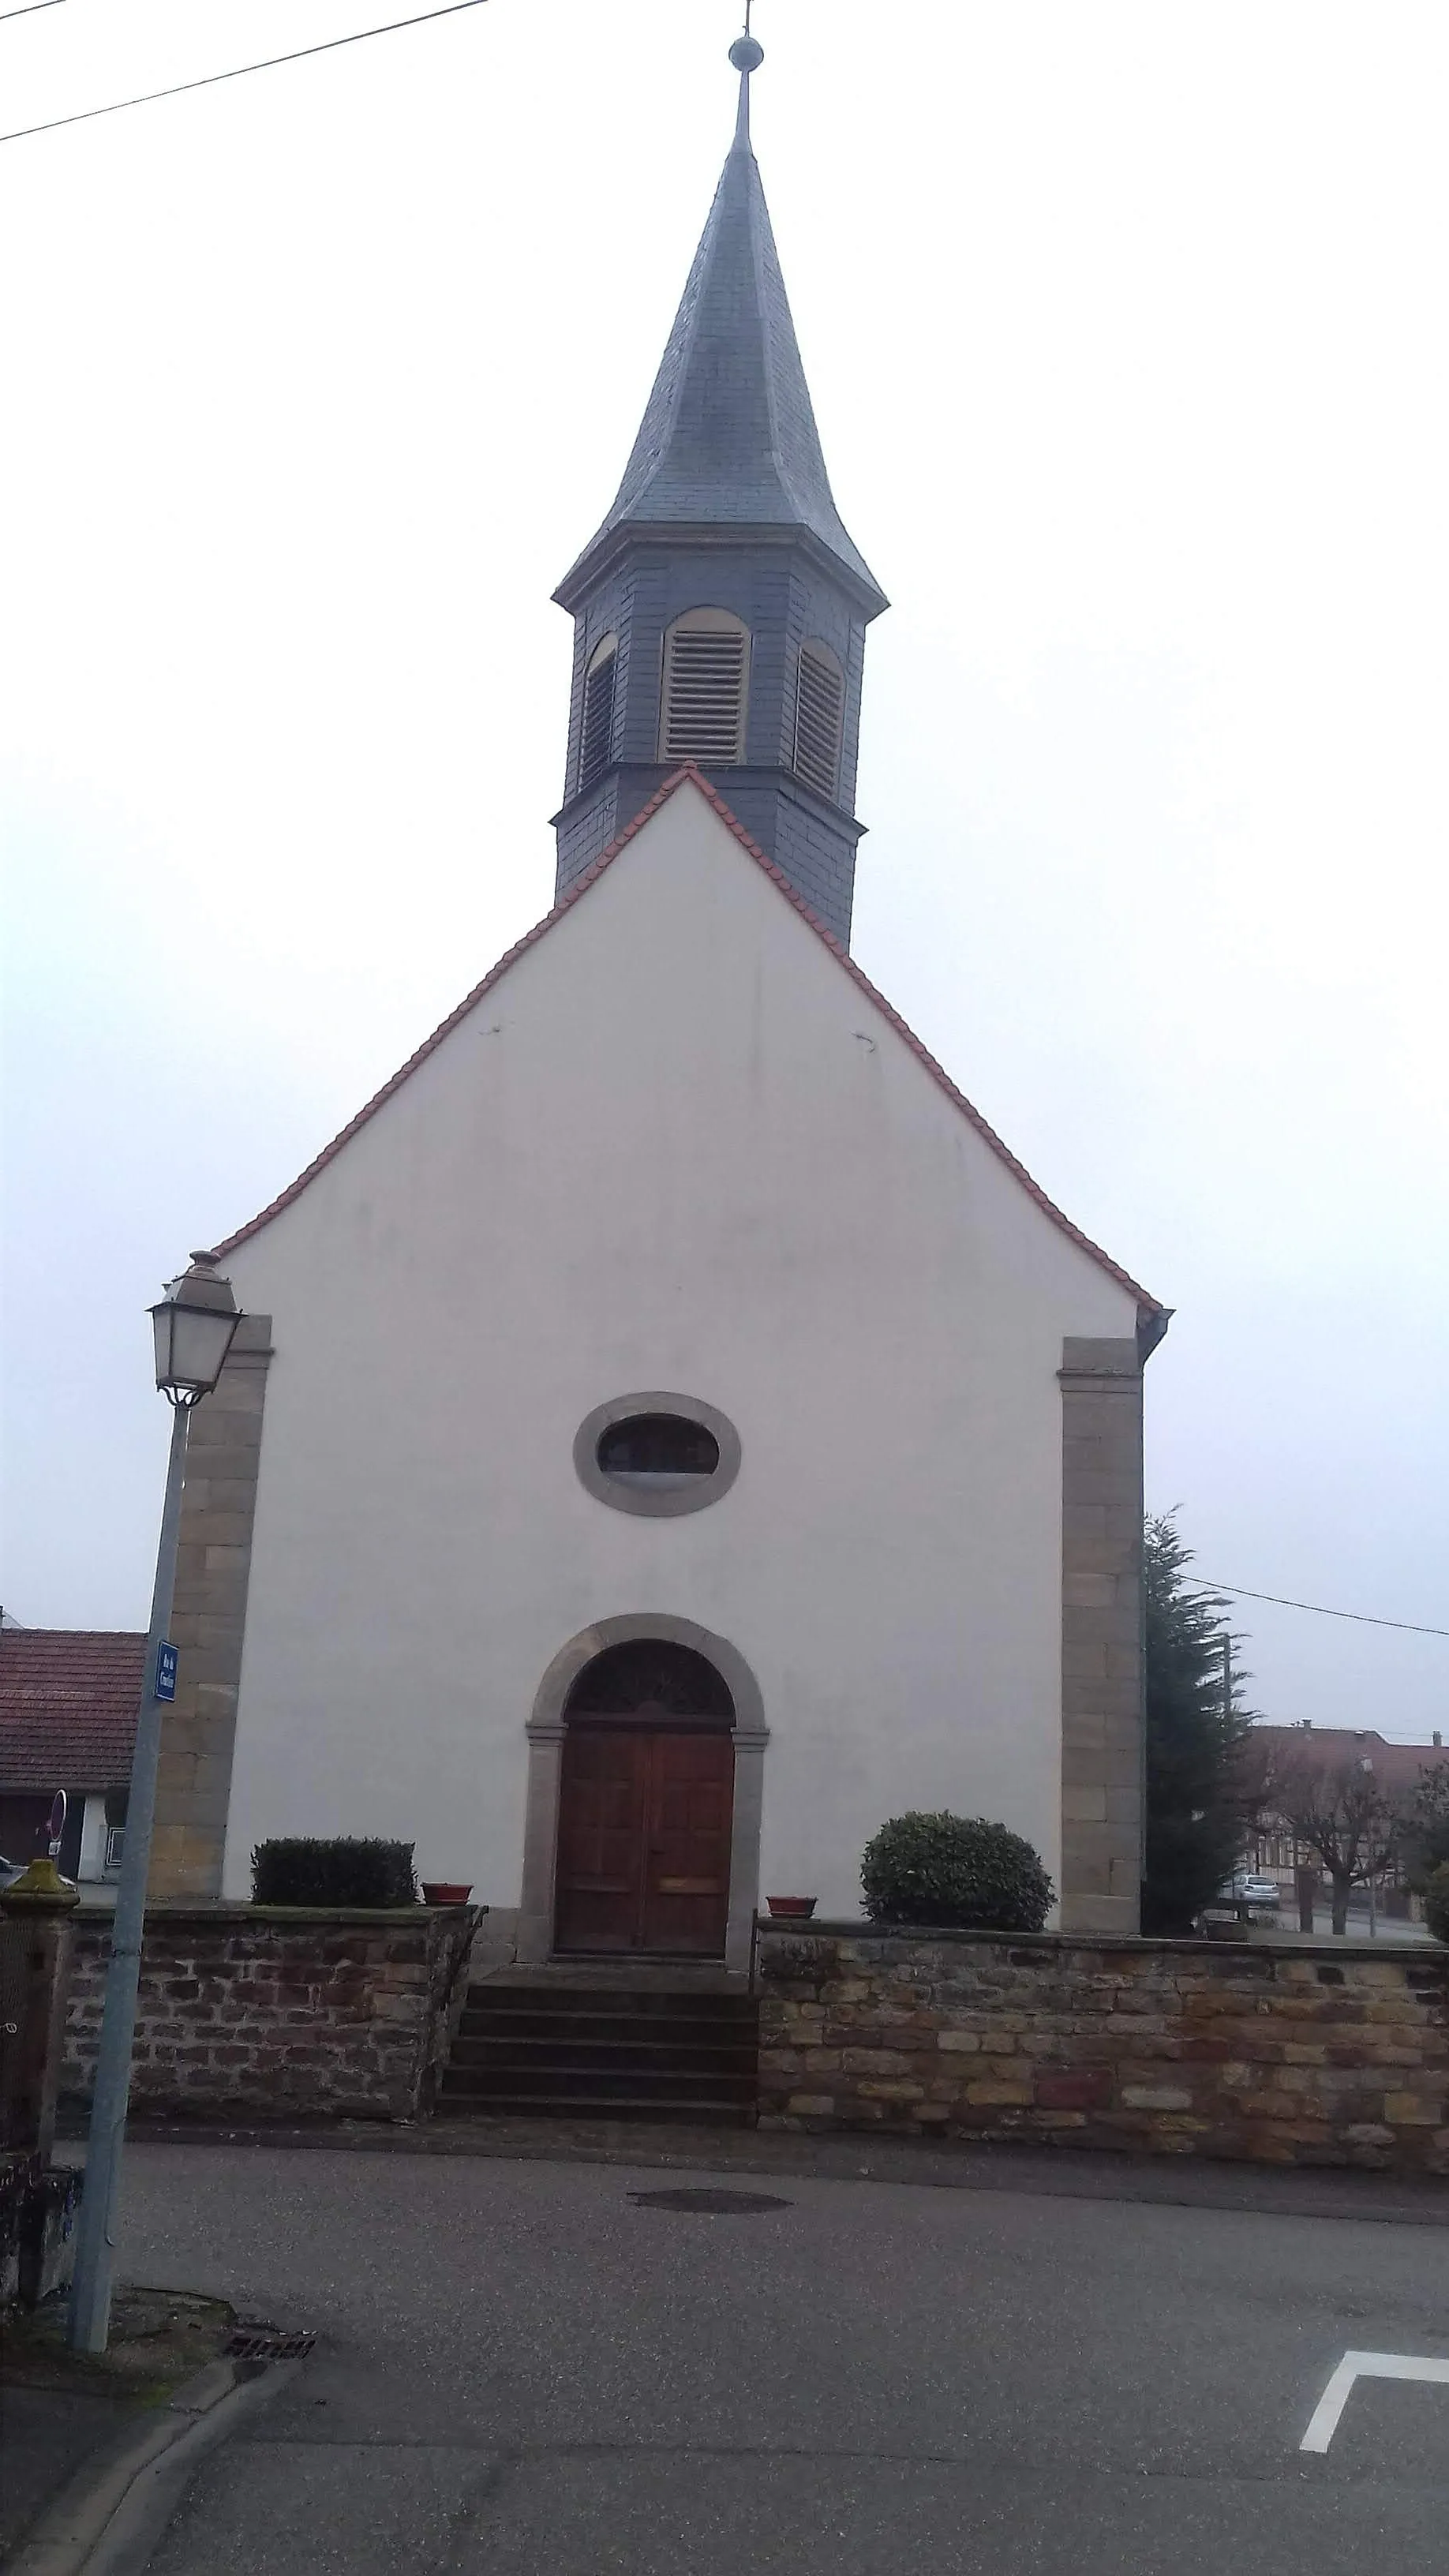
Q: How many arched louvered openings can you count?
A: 3